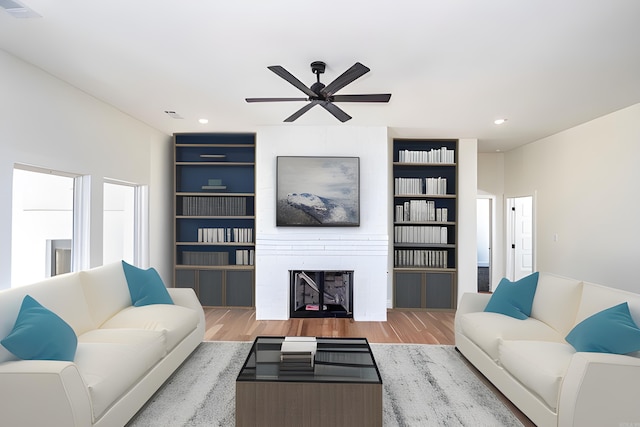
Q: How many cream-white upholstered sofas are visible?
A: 2